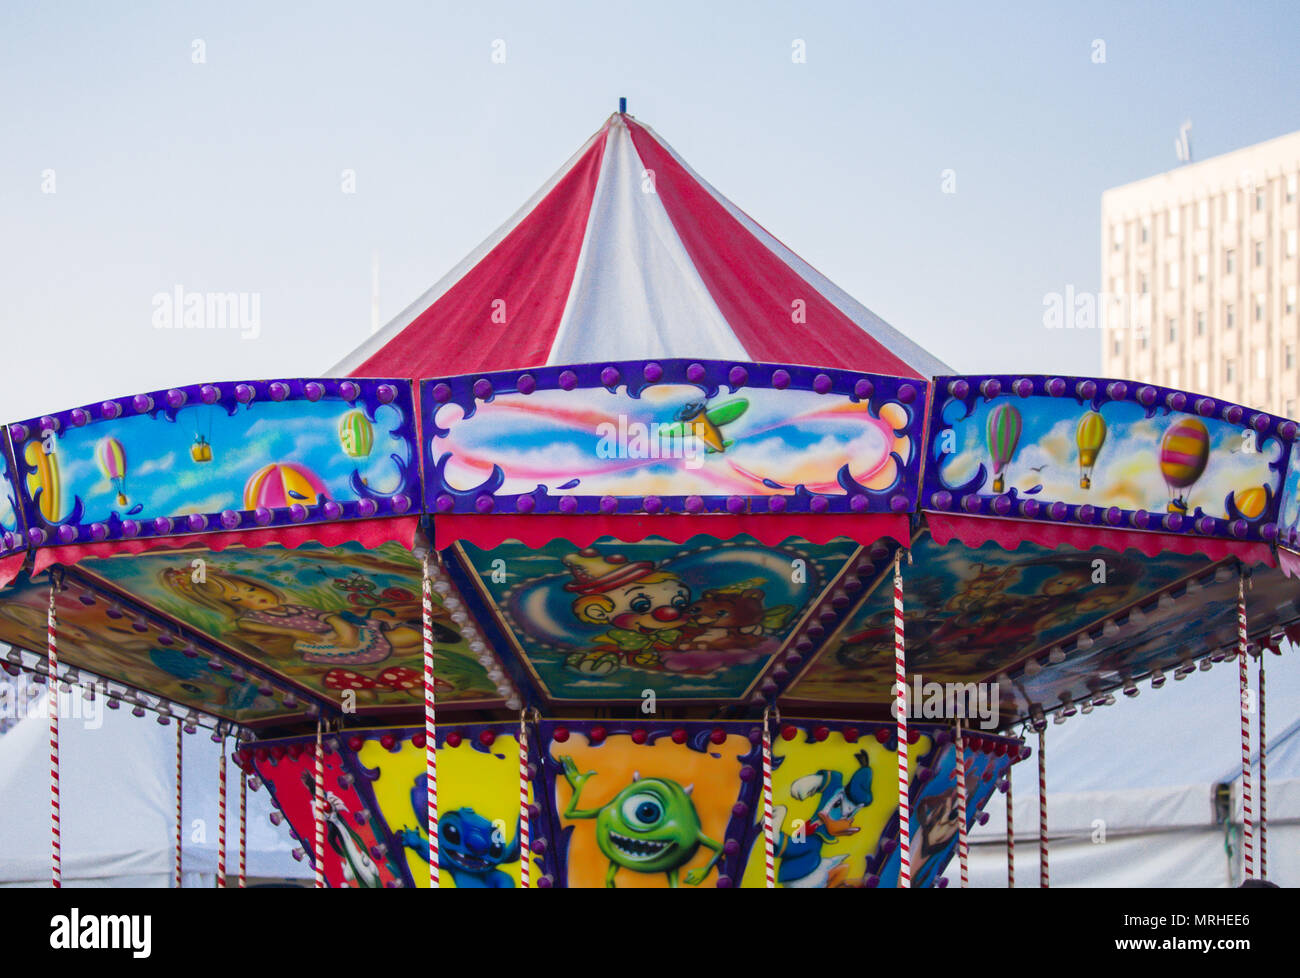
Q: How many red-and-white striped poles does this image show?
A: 14